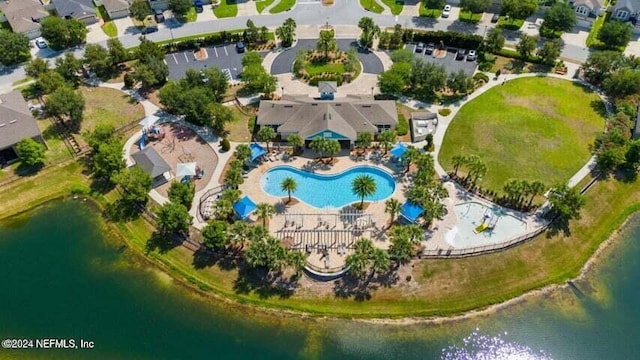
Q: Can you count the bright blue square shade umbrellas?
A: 4